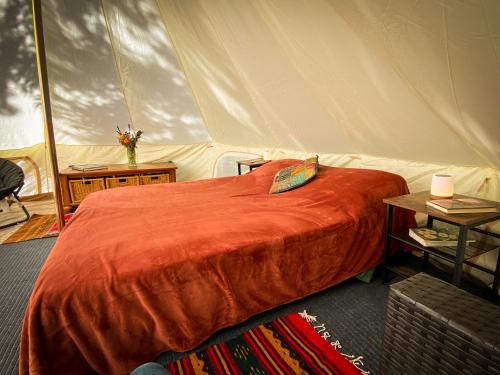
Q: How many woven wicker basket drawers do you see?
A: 3